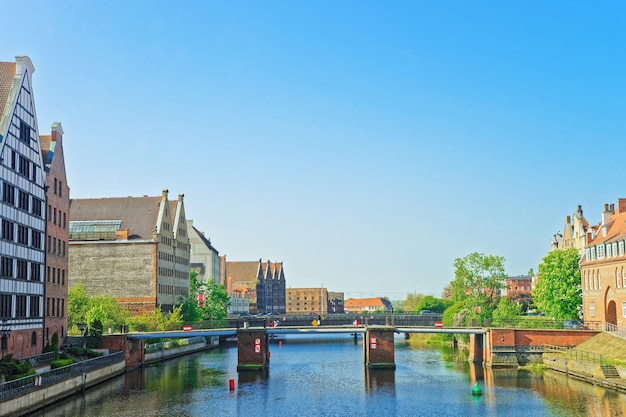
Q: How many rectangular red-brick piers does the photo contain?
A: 2